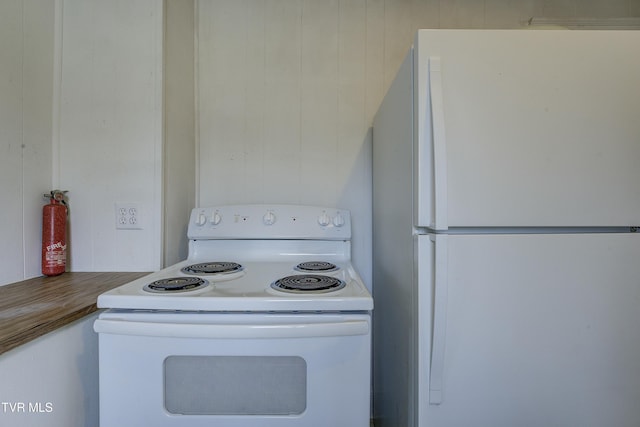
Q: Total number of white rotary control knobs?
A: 5